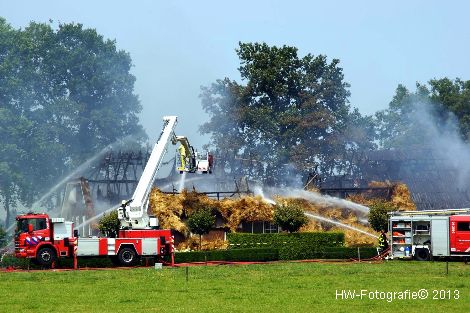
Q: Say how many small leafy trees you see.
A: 4